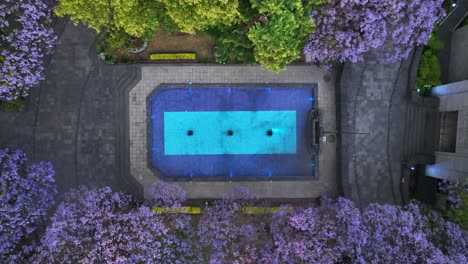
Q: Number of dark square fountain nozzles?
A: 3